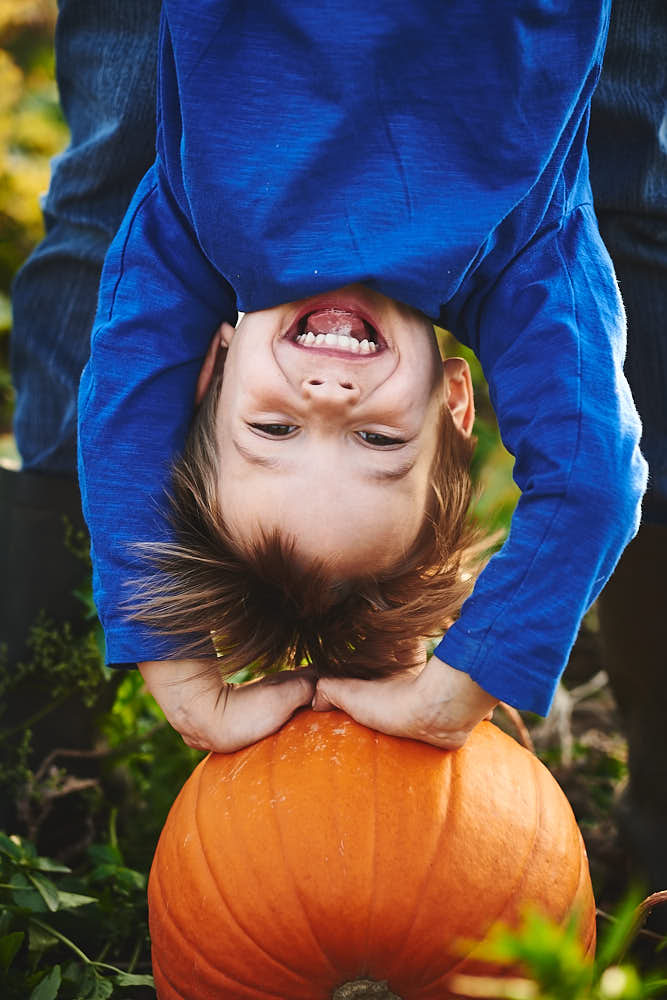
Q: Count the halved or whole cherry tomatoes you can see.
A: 0